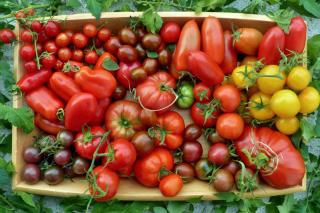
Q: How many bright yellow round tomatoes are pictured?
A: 7